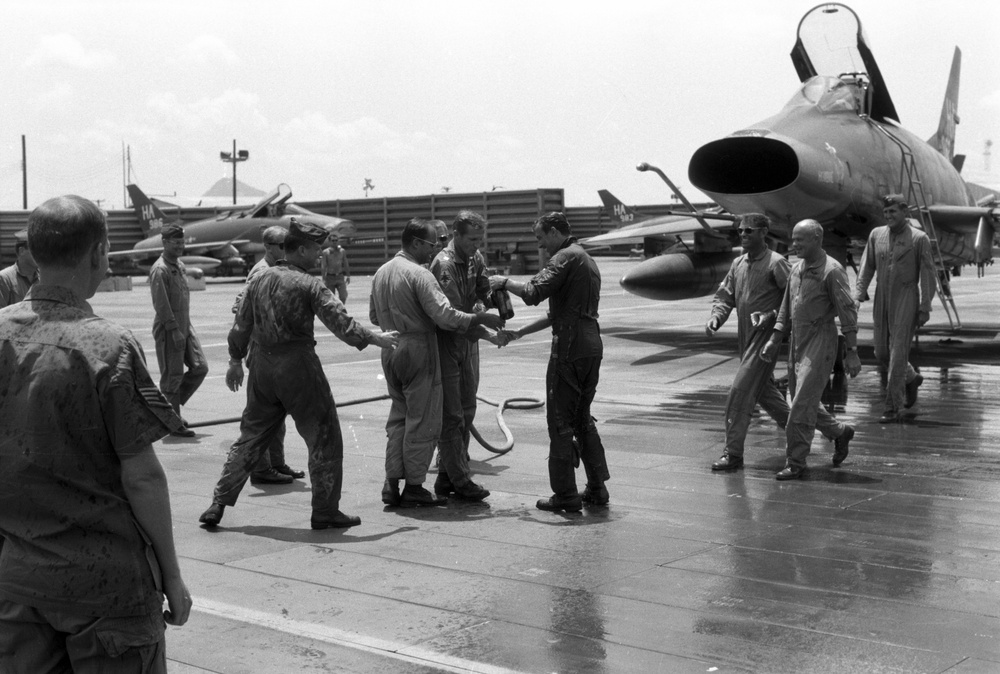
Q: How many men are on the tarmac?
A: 13